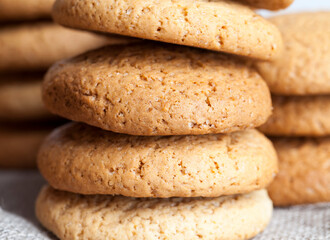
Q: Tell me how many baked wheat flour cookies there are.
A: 12